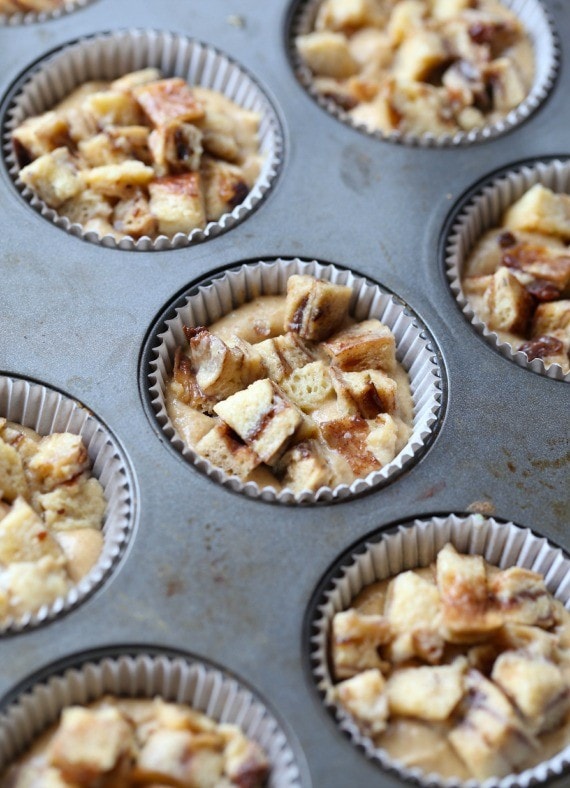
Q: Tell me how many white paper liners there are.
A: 8